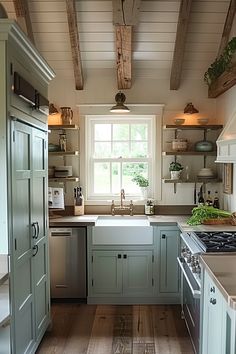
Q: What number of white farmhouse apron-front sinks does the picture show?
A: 1